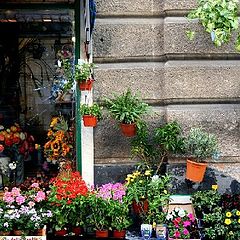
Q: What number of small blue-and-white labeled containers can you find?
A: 2